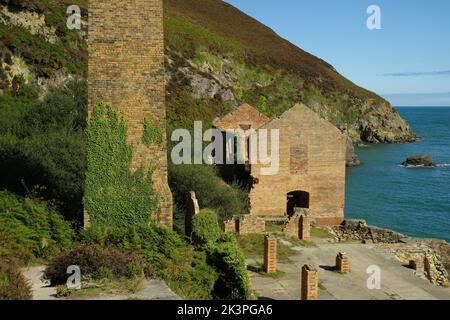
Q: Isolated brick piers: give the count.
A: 3